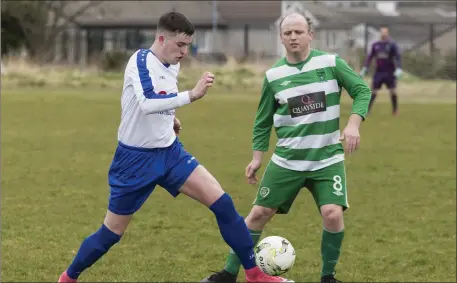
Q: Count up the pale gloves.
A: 2